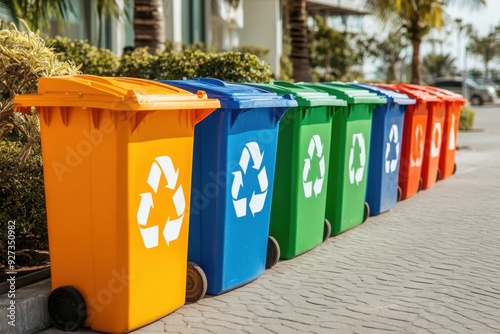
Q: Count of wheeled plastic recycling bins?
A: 8